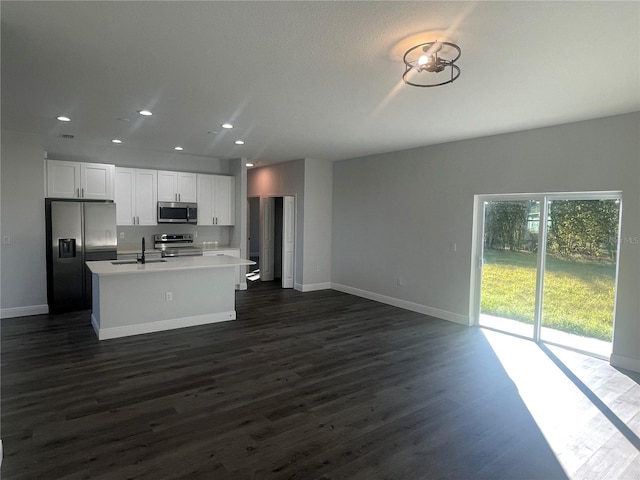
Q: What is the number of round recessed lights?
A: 7